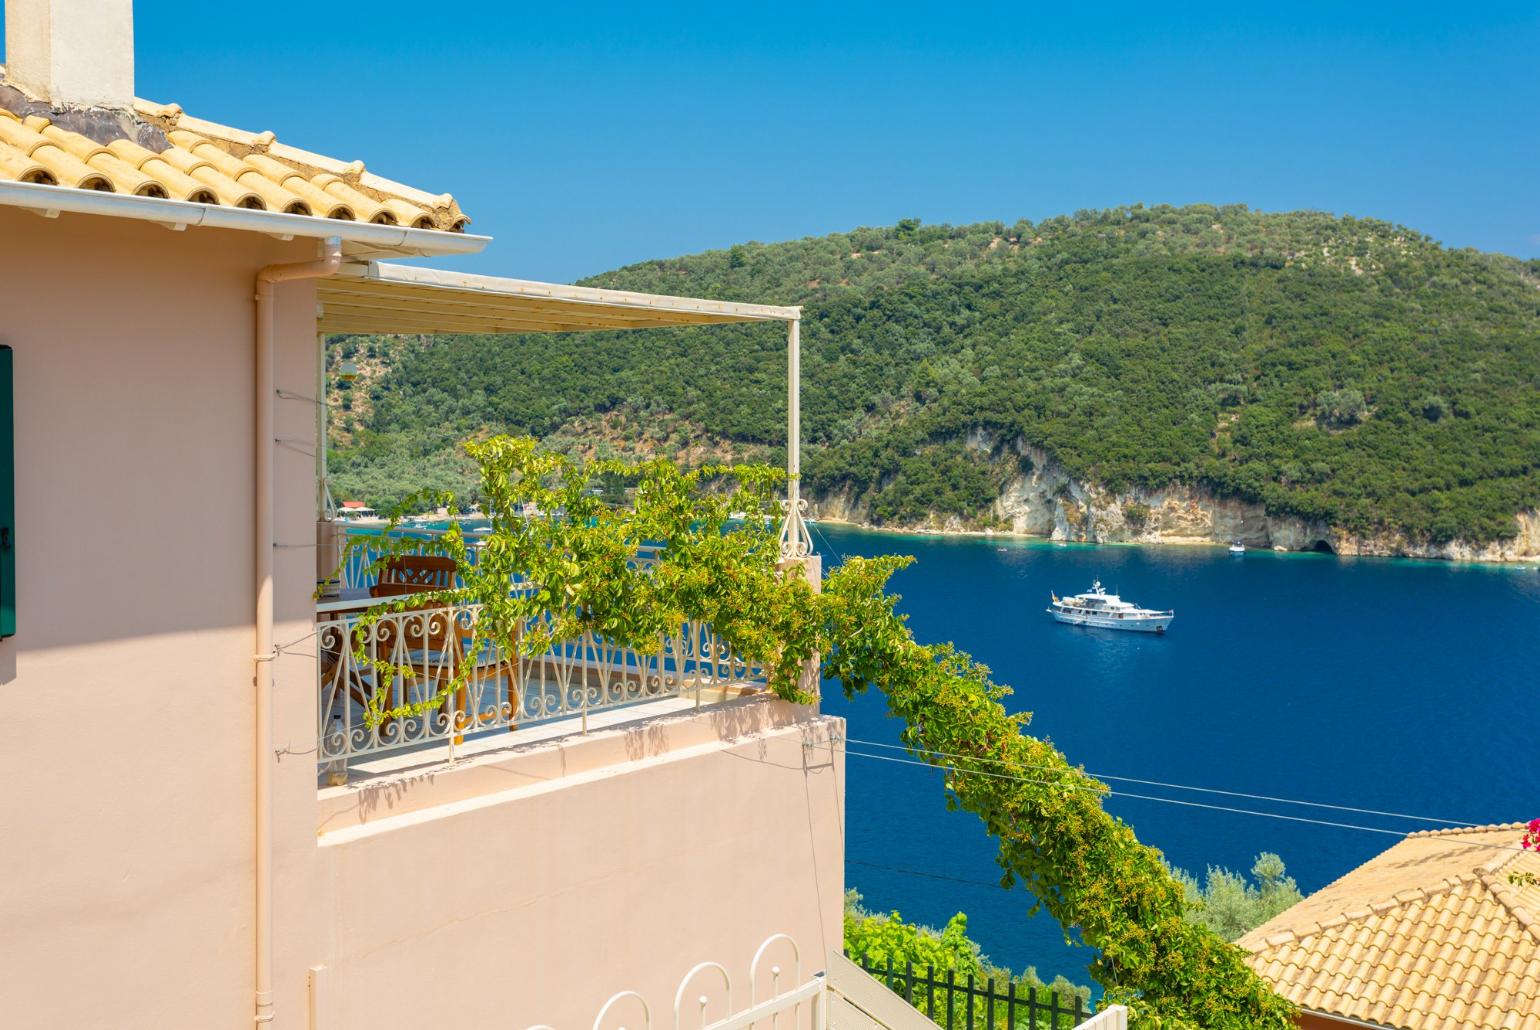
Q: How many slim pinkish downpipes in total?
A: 1